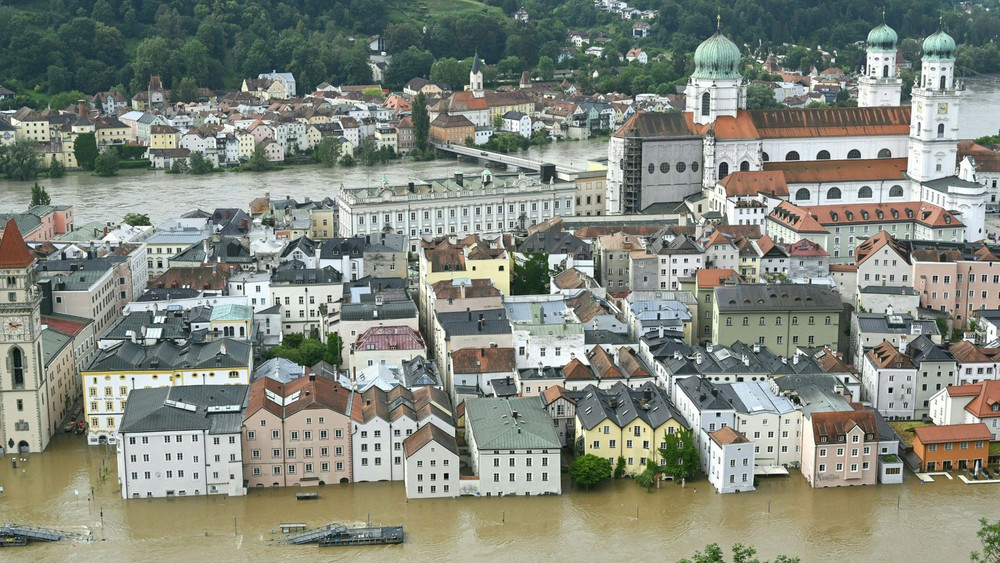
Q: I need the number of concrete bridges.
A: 1